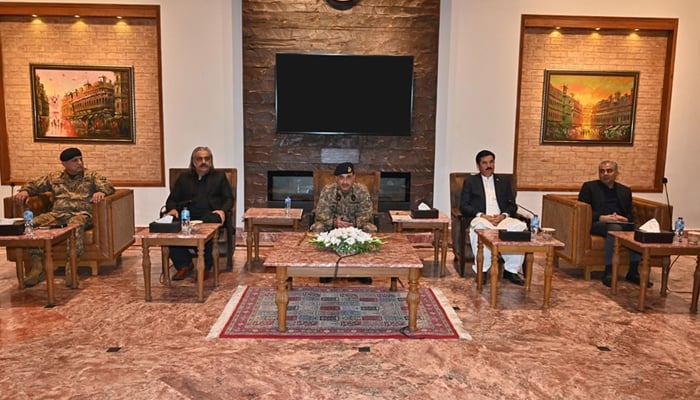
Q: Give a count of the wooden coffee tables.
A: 7